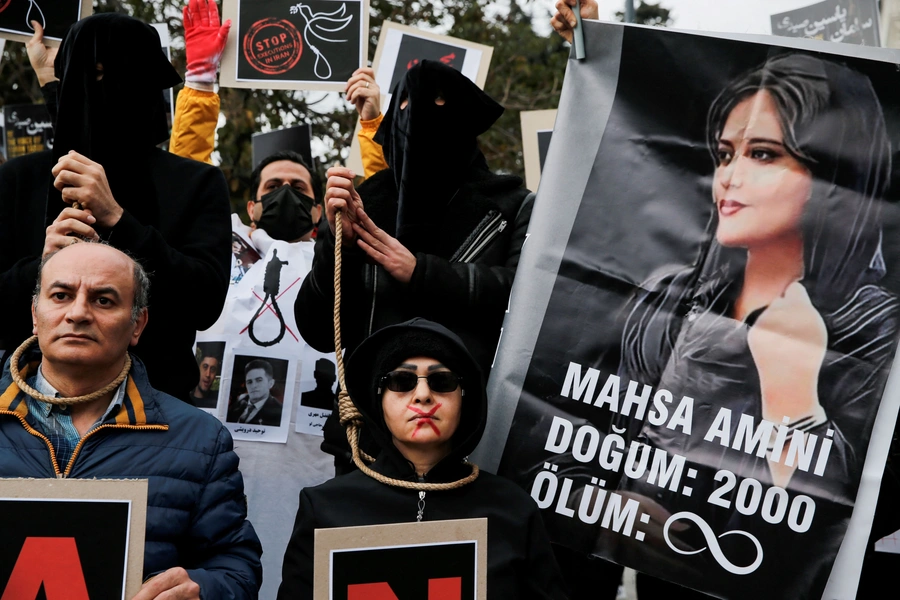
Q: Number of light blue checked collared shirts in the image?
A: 1